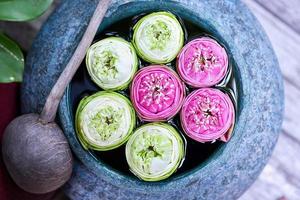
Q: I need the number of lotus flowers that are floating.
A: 7